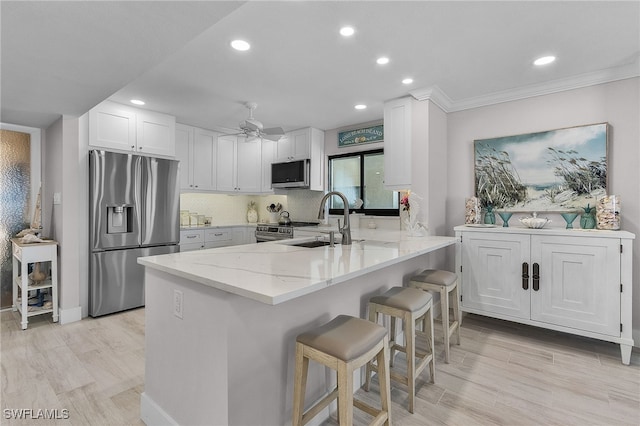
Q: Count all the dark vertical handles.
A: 2